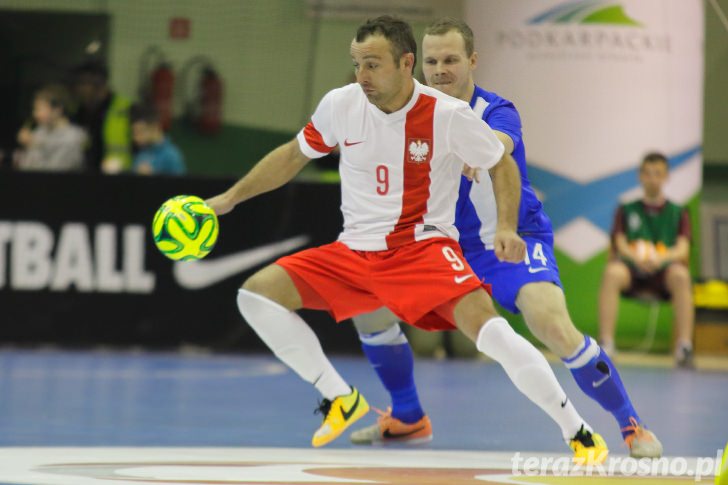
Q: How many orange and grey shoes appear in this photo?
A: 2